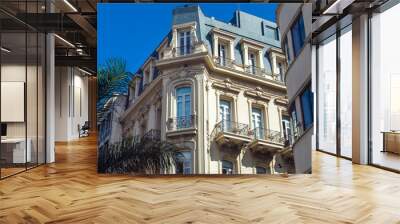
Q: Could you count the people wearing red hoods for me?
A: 0